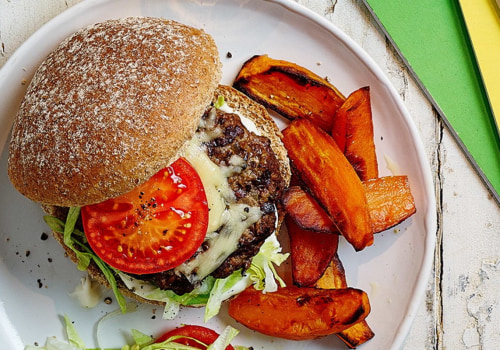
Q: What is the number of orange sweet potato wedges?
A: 7